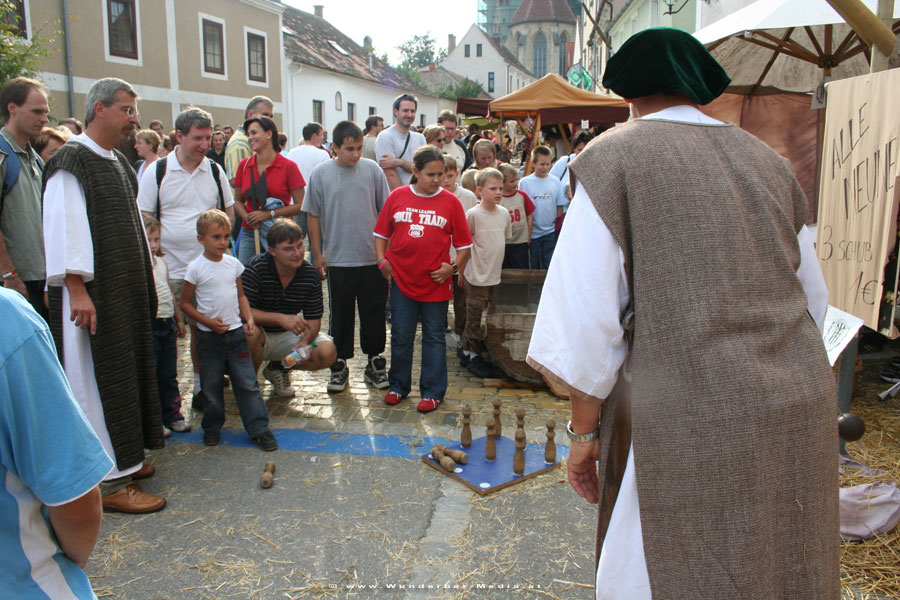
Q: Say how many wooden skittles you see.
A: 9